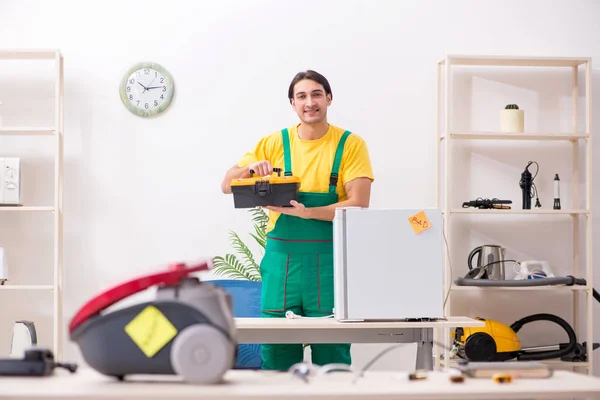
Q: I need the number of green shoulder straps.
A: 2